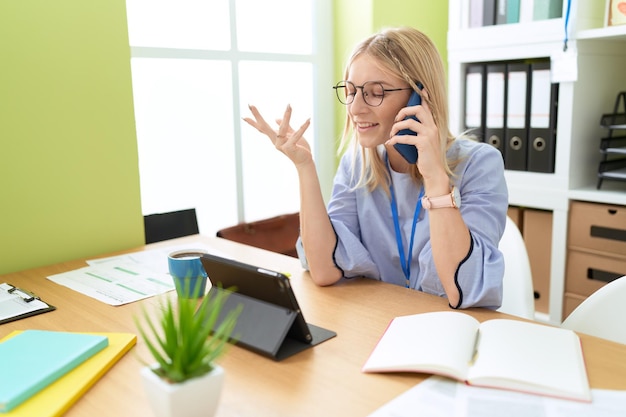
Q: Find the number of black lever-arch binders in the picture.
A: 4